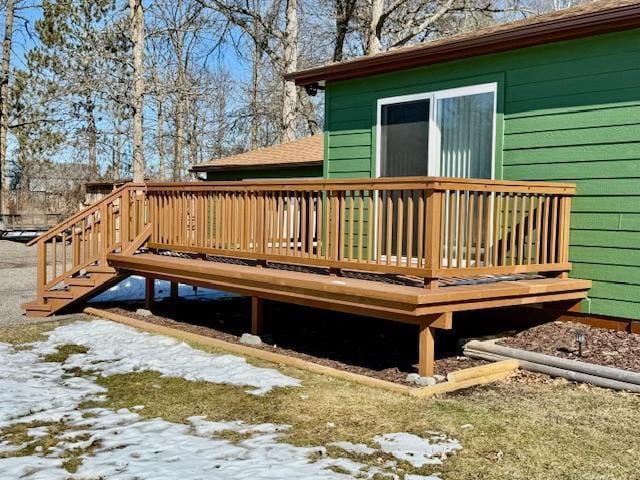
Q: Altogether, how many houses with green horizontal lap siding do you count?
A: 1